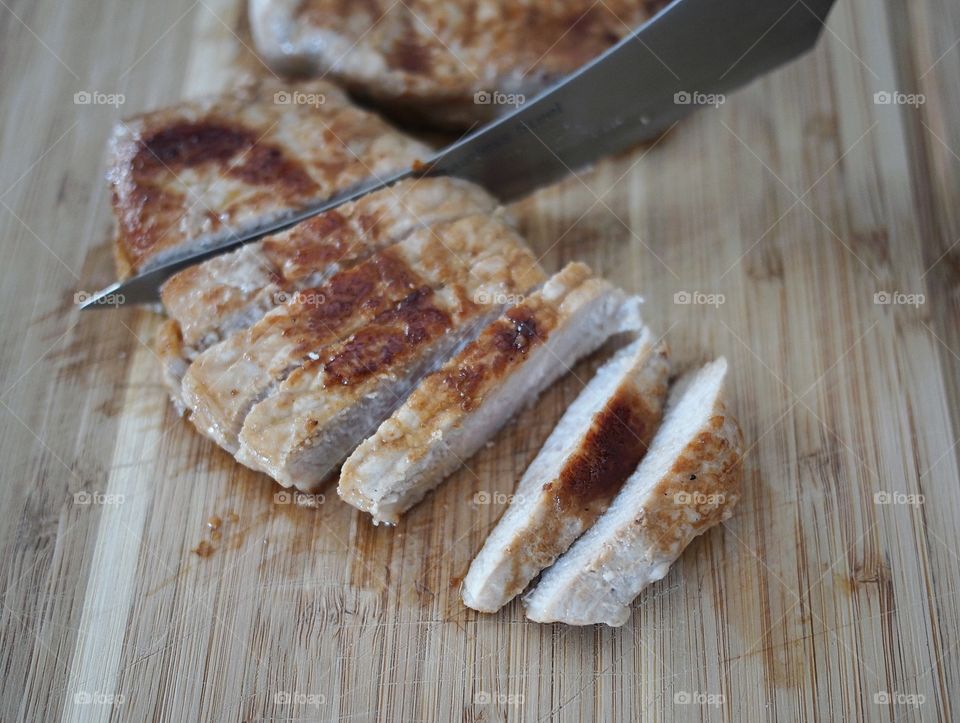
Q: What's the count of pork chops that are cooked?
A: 2